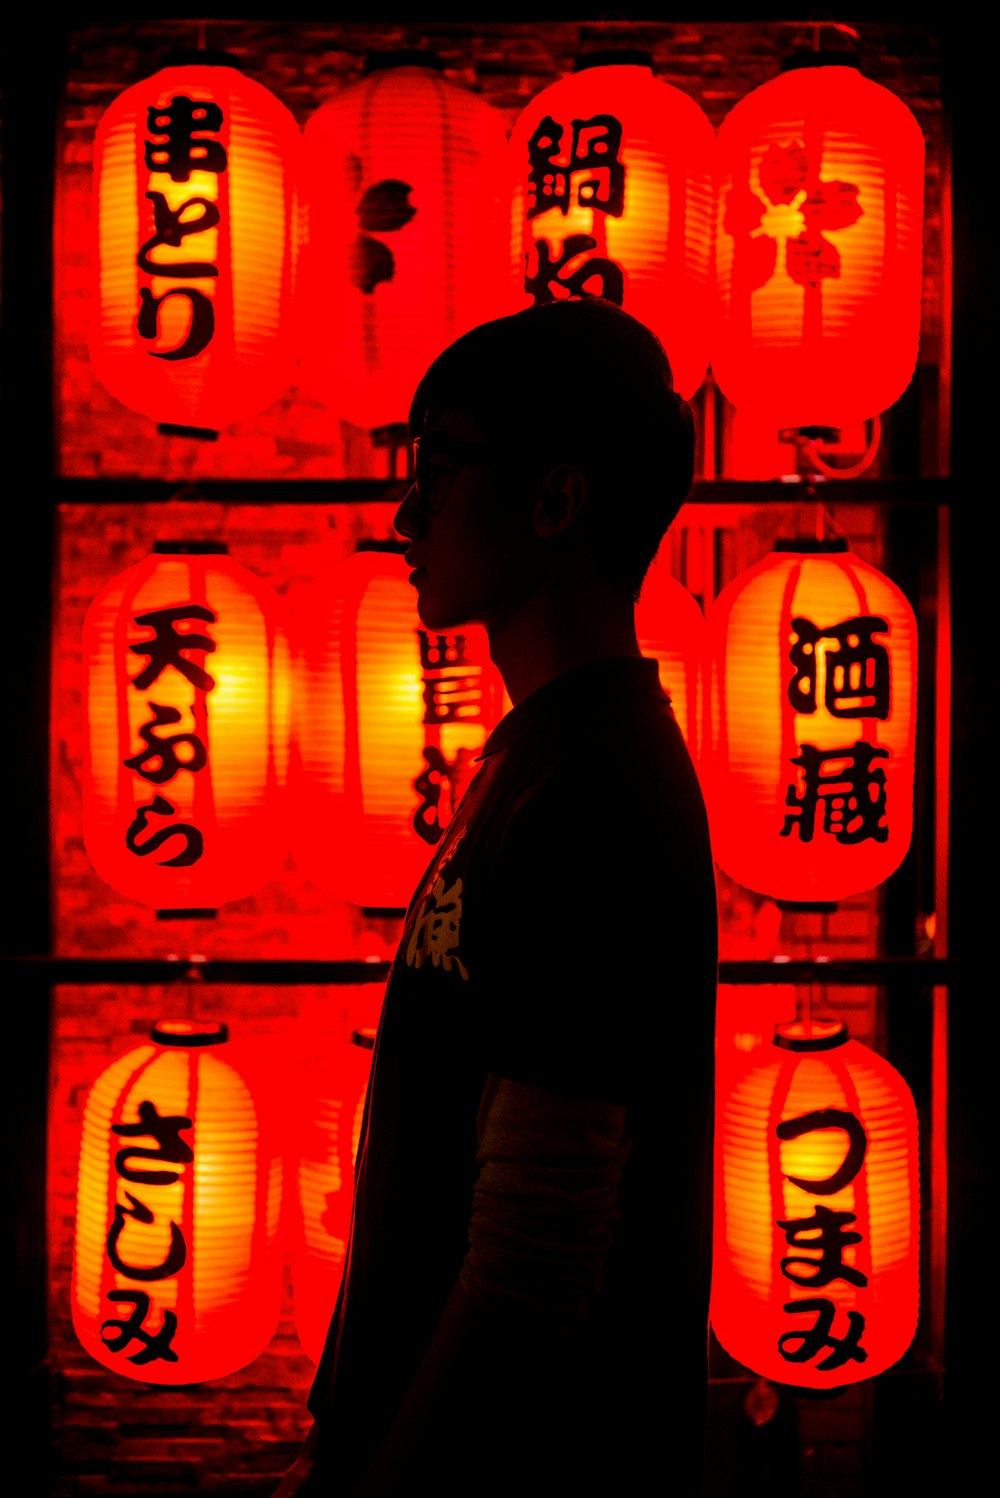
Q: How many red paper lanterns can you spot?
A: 11